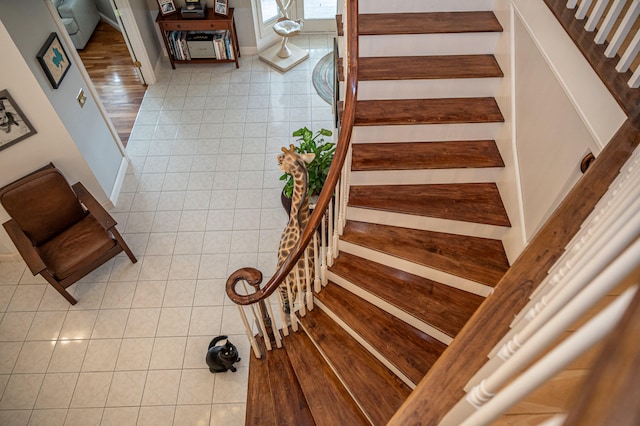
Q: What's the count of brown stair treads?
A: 12